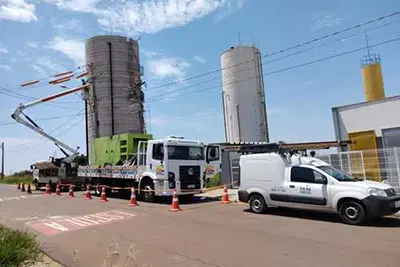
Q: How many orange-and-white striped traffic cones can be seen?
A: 11